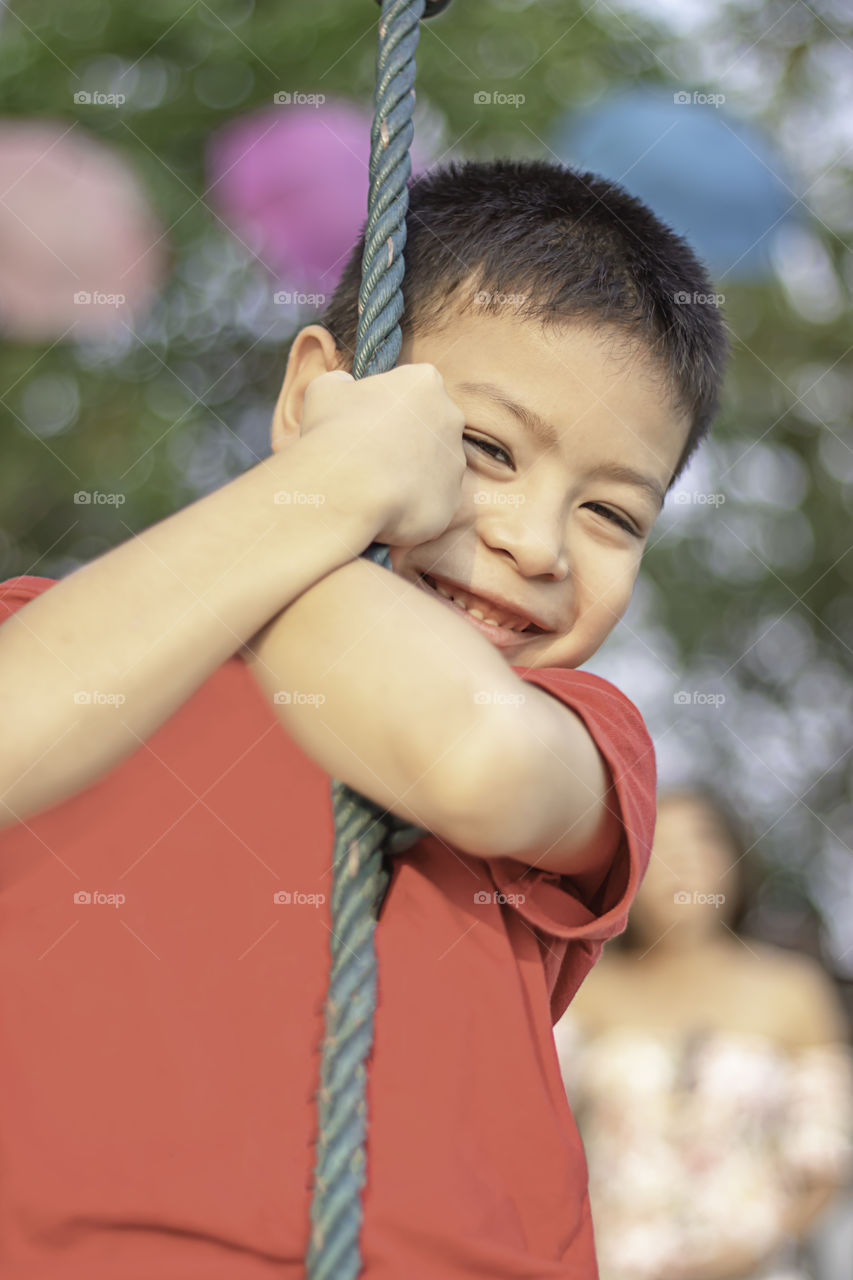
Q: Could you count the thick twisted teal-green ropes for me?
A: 1